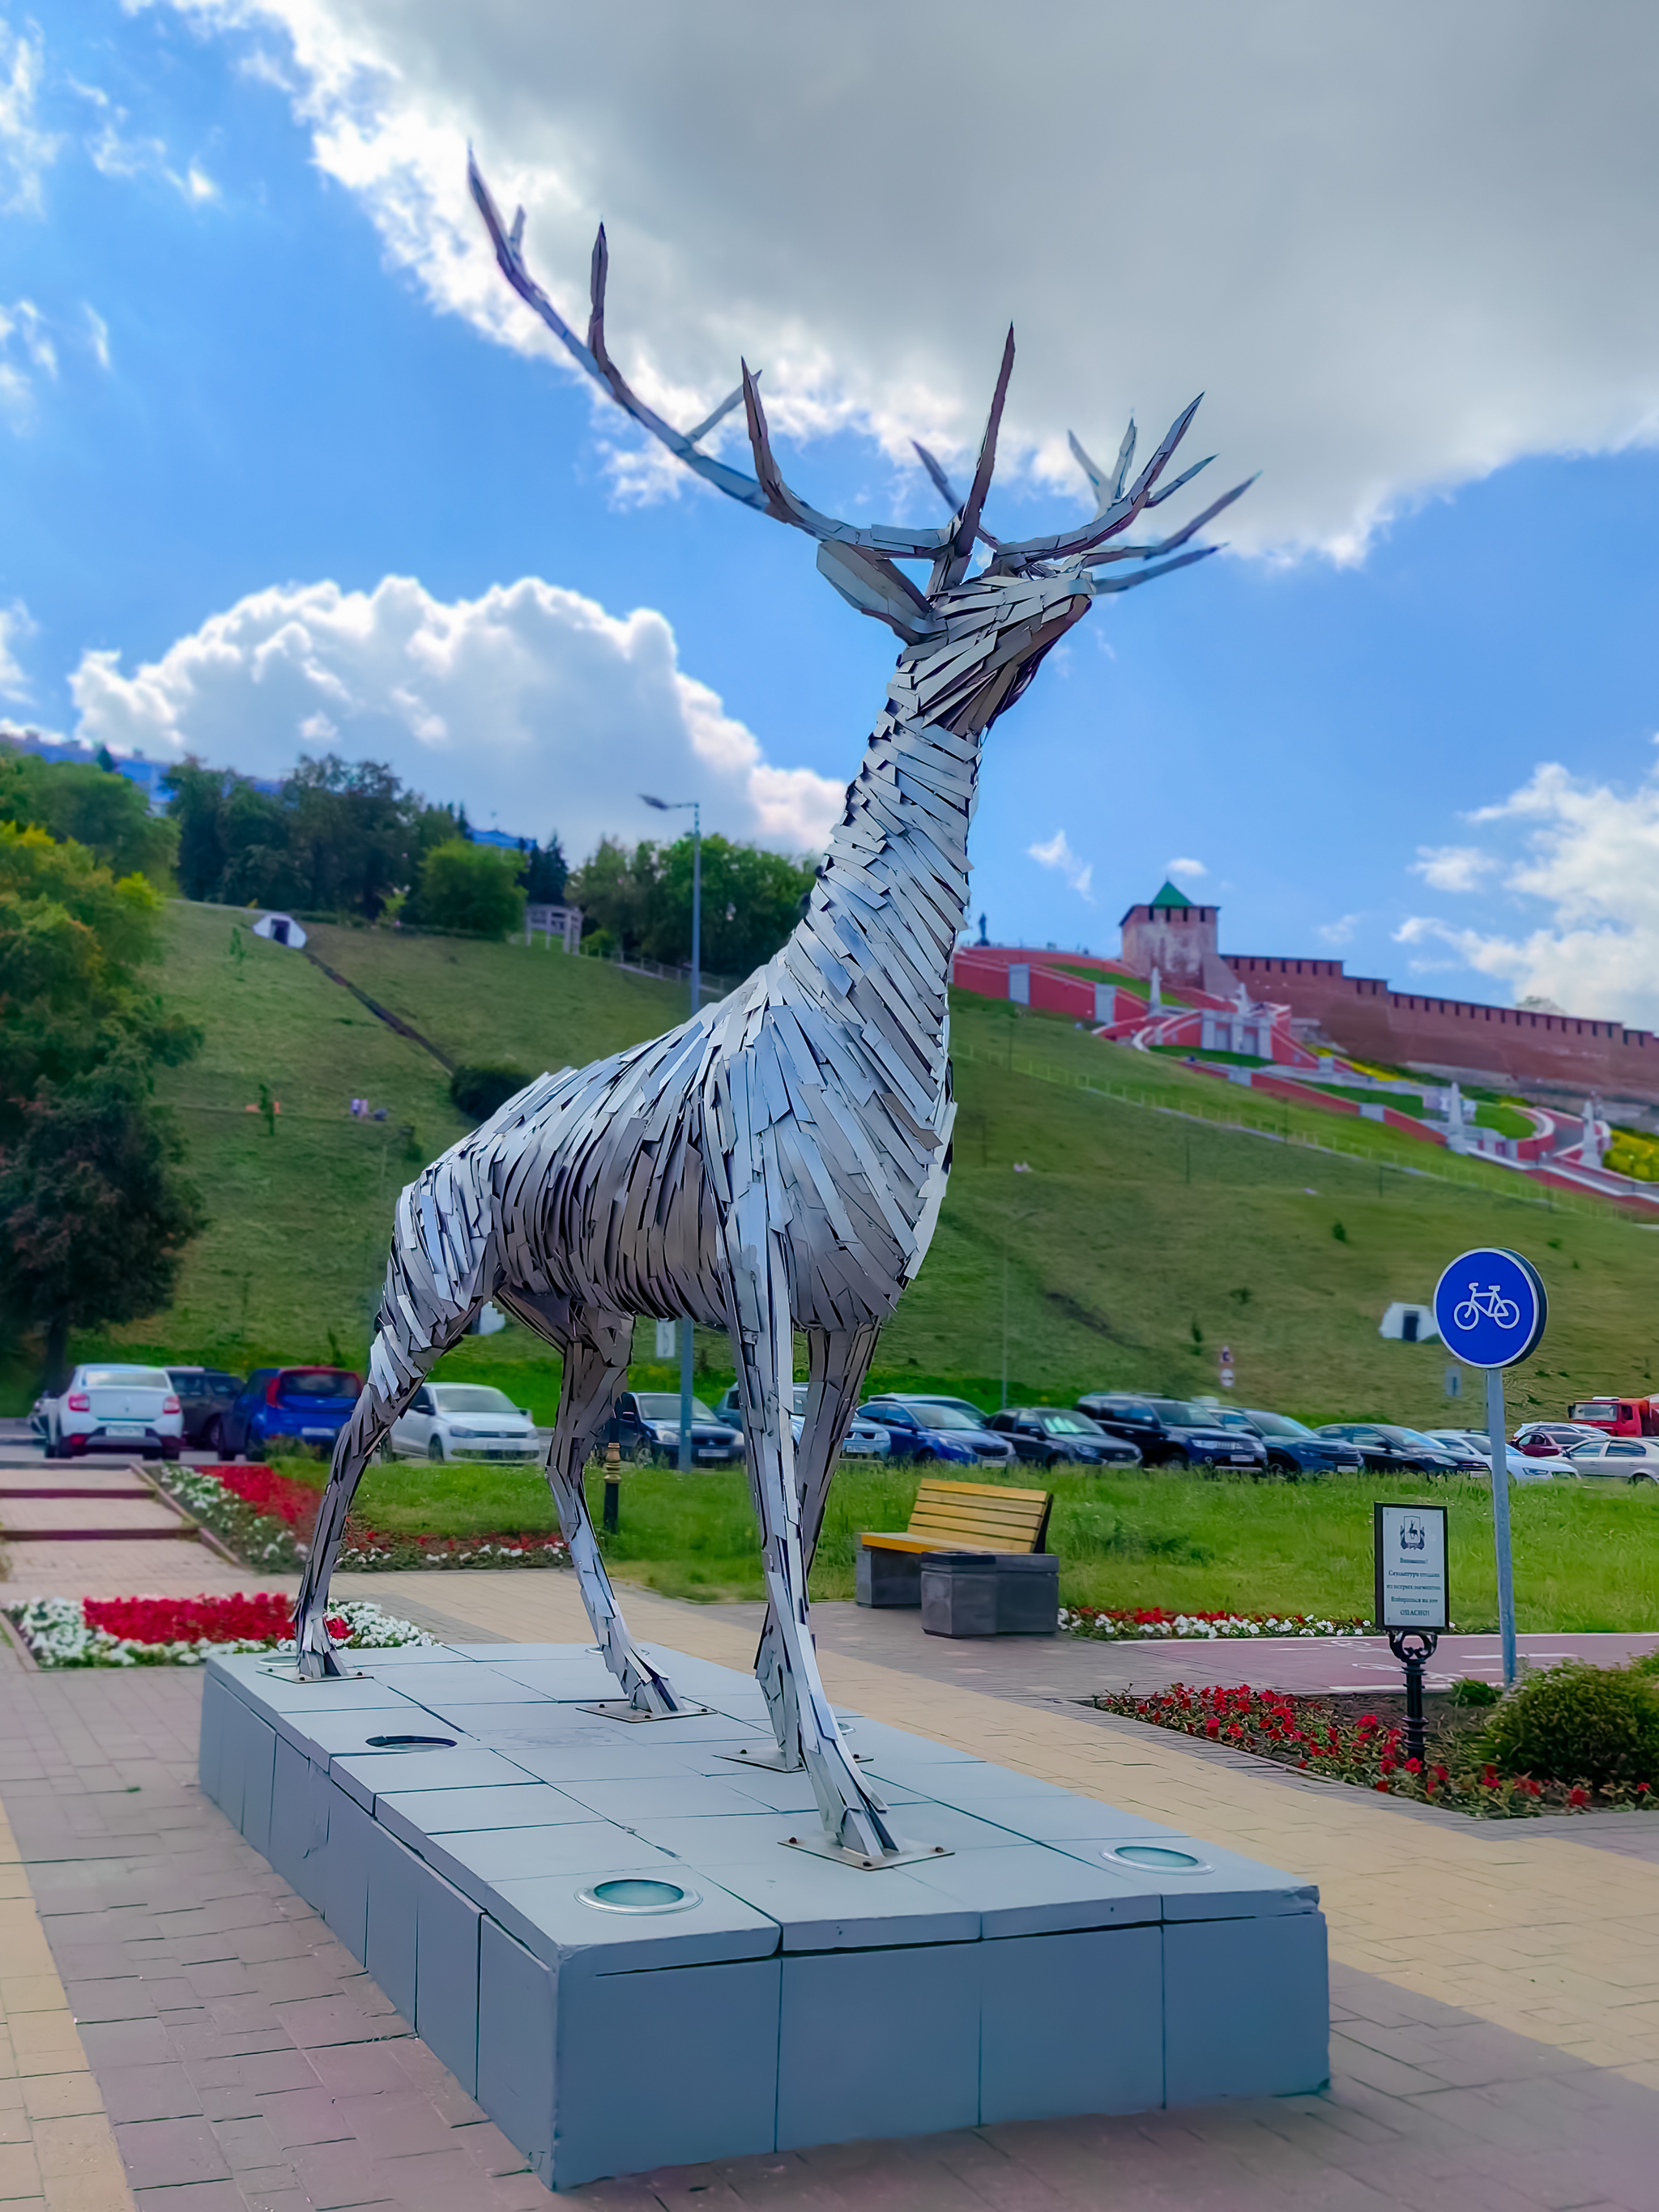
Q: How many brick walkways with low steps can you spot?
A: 1